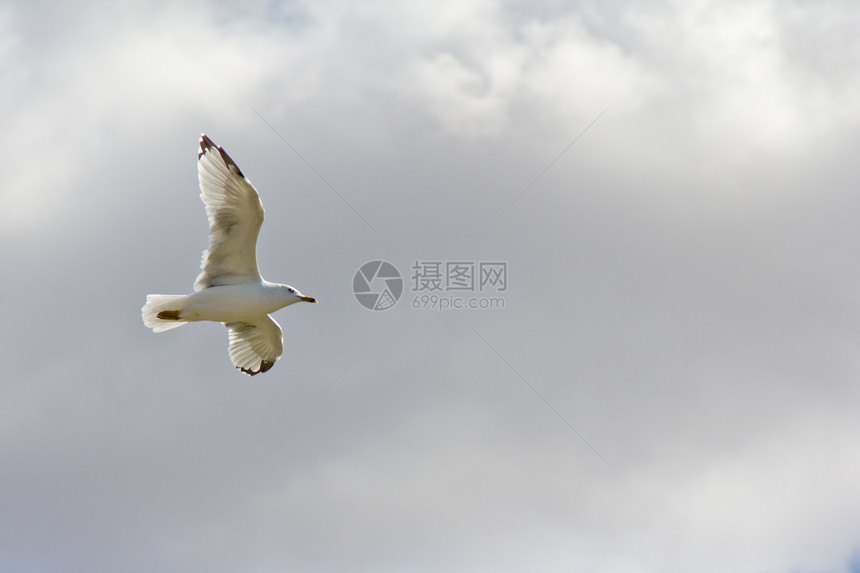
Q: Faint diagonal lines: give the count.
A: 4